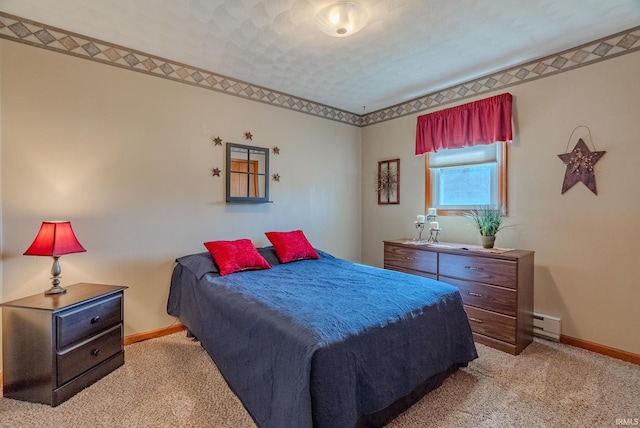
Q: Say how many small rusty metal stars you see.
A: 5